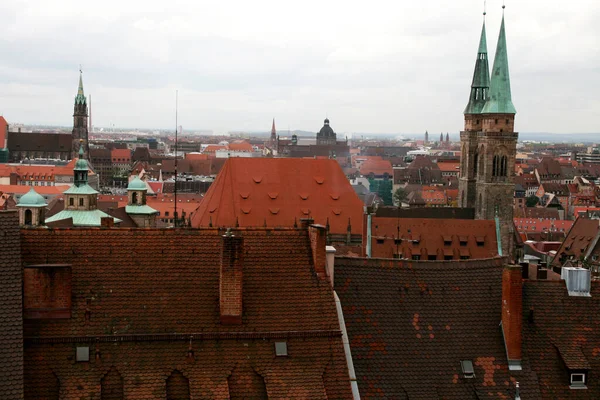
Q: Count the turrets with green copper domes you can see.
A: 3